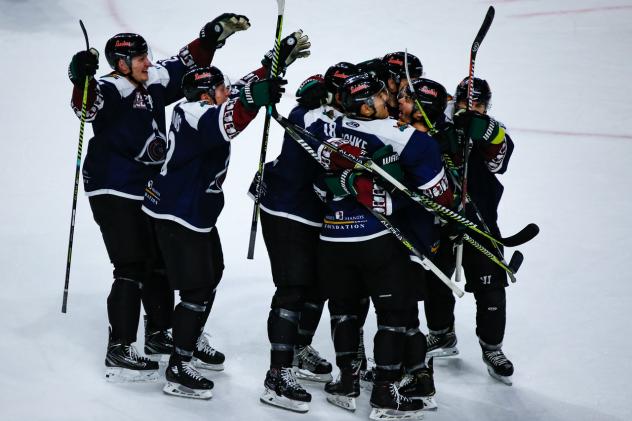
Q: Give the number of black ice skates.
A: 12